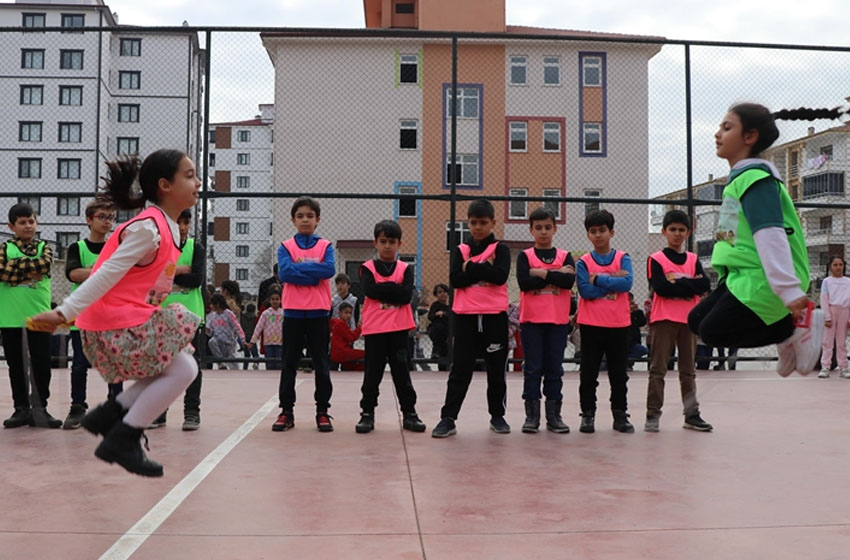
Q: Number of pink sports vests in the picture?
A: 7